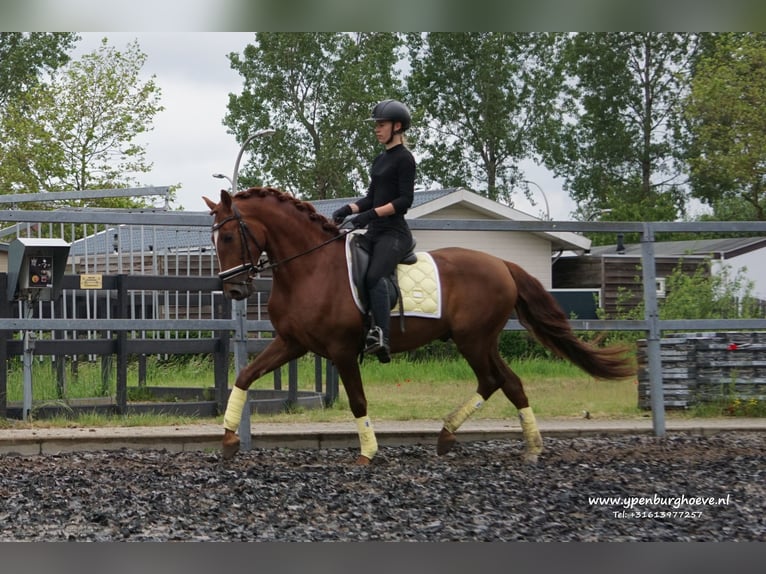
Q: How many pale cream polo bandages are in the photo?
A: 4